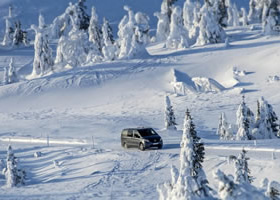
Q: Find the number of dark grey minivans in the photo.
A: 1